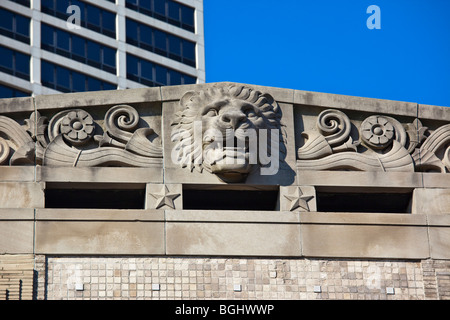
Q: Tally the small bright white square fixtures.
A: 5